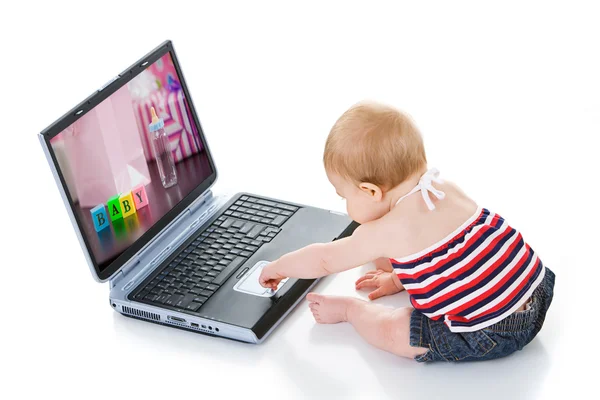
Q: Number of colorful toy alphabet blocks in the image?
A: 4